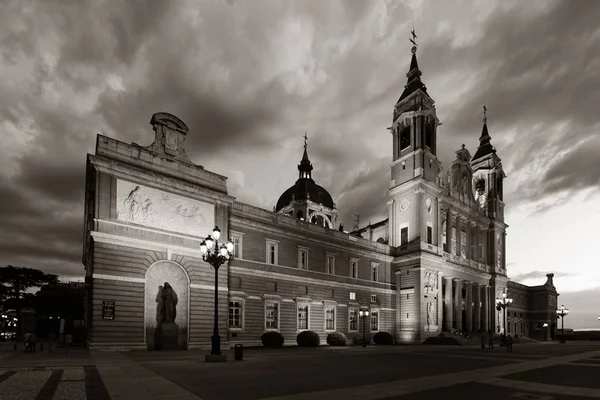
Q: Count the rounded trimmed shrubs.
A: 5